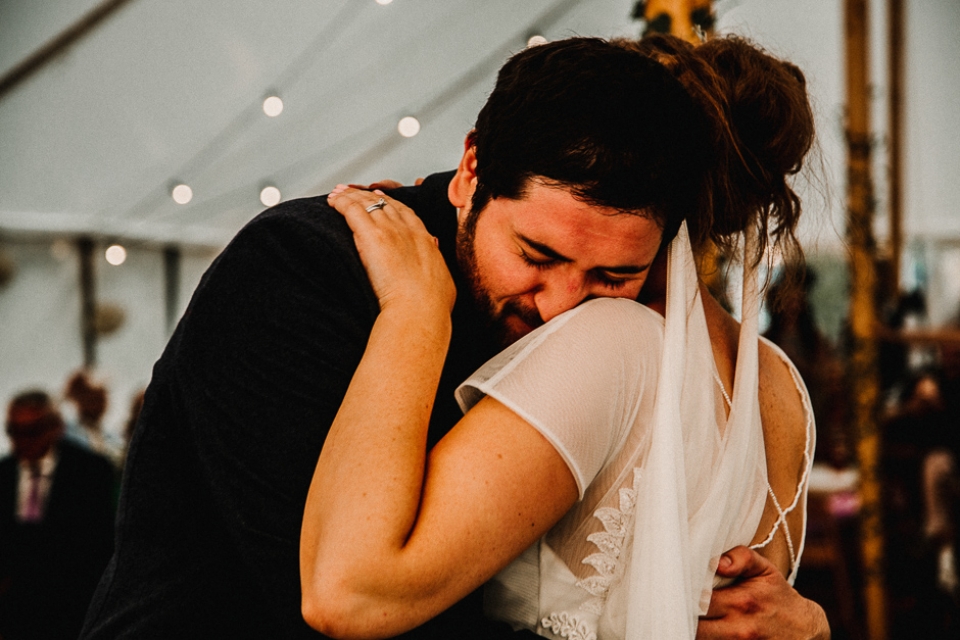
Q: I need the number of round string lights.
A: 7